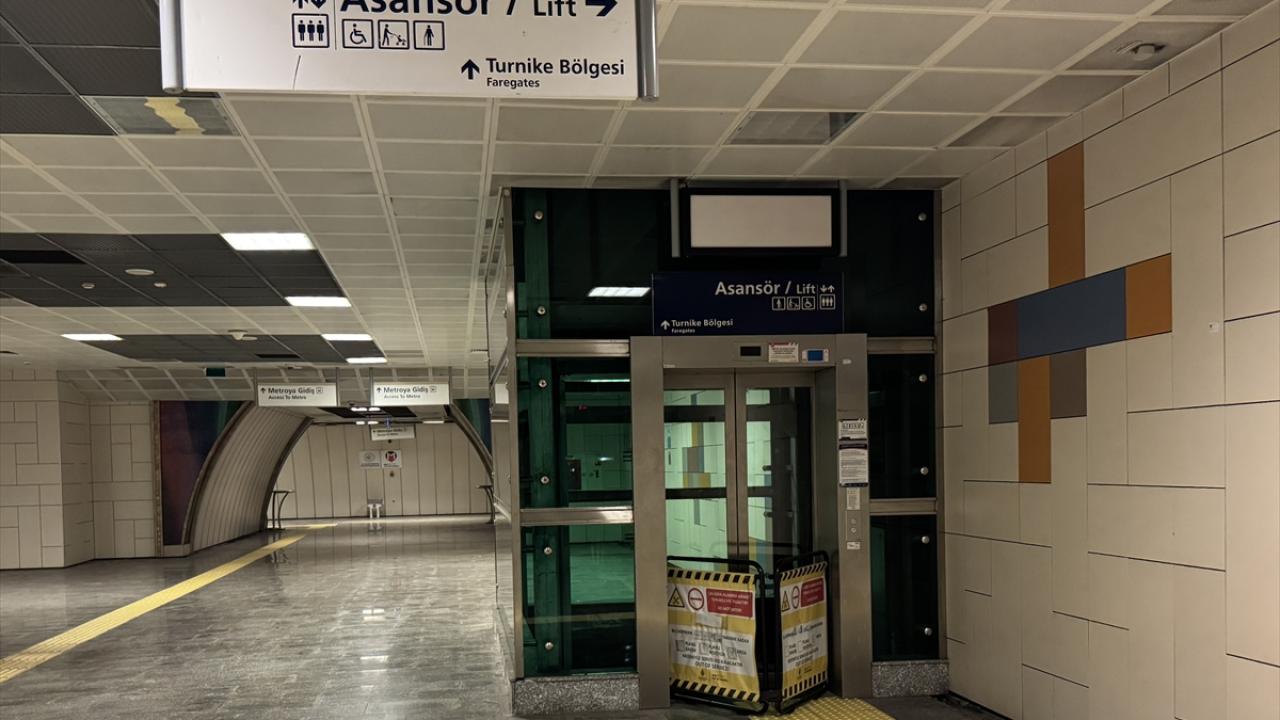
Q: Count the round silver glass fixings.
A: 12